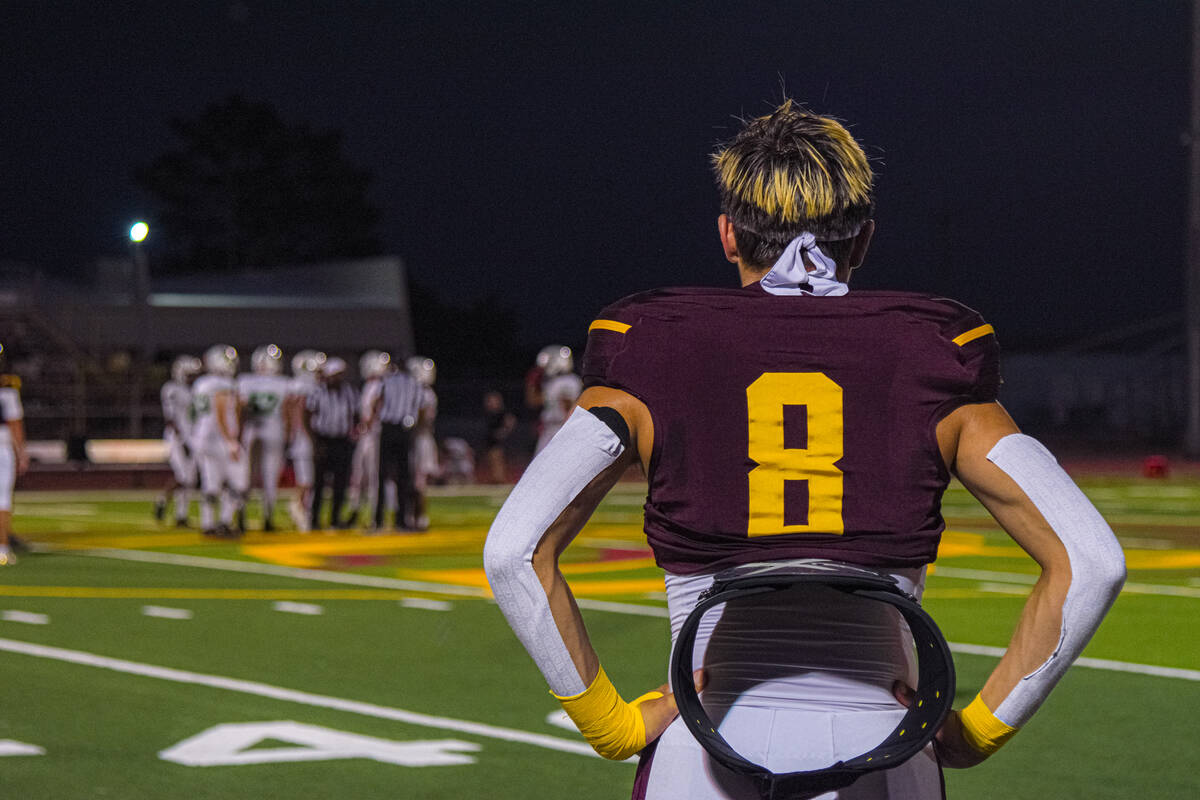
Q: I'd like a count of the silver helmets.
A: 7